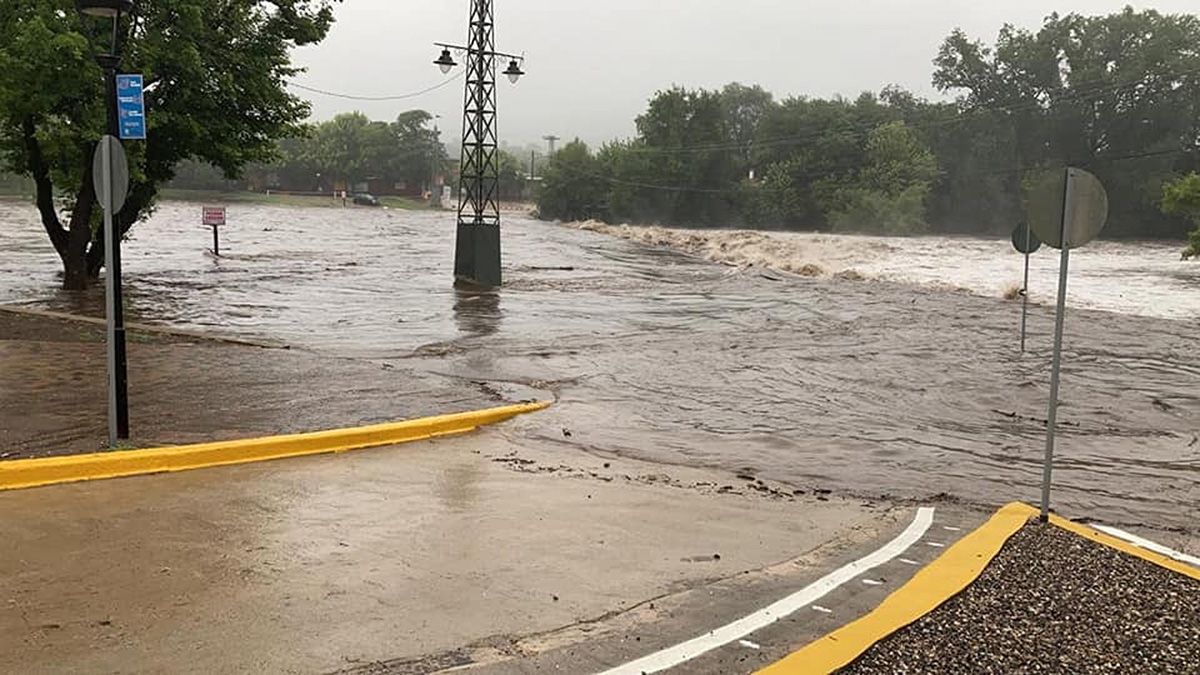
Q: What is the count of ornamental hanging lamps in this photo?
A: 2